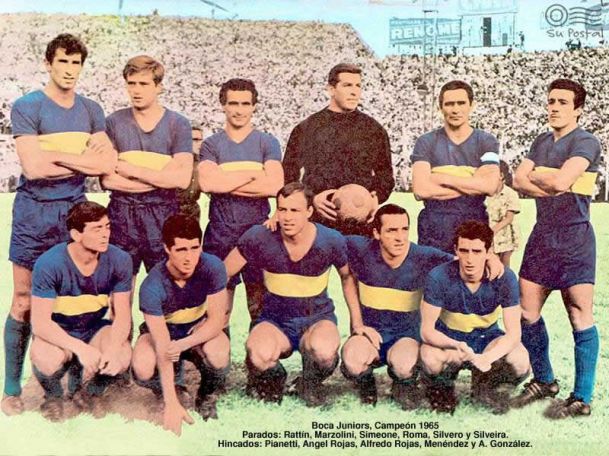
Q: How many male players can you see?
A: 11